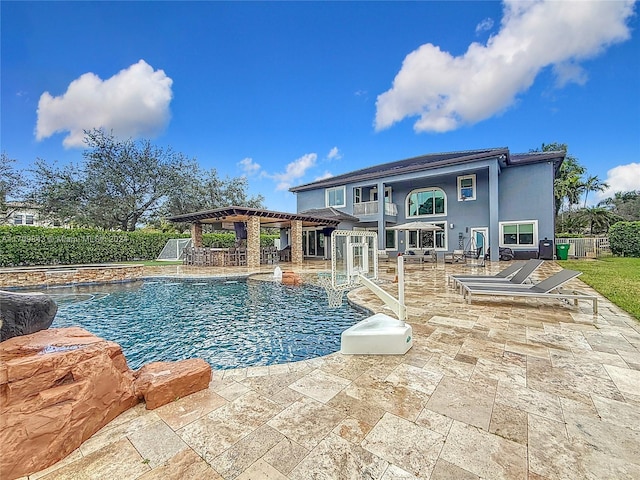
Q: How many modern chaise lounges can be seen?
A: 3